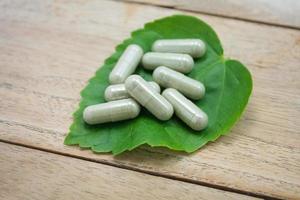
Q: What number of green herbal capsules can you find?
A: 8